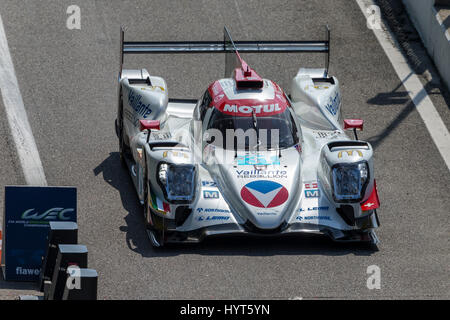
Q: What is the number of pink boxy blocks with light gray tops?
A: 0